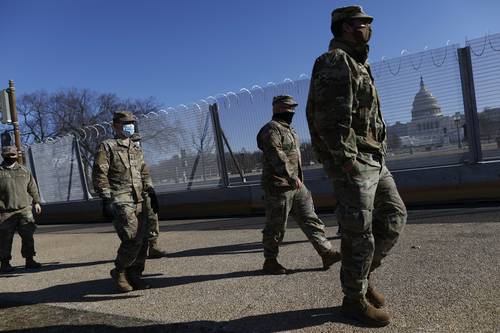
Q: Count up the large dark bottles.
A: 0